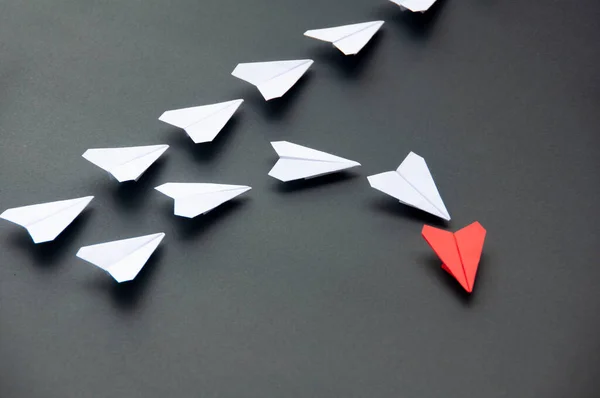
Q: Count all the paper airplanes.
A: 11